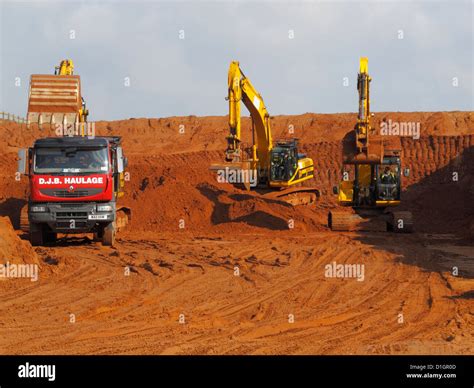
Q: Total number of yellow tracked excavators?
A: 3